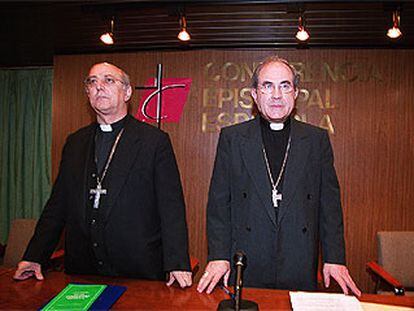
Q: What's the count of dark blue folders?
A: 1